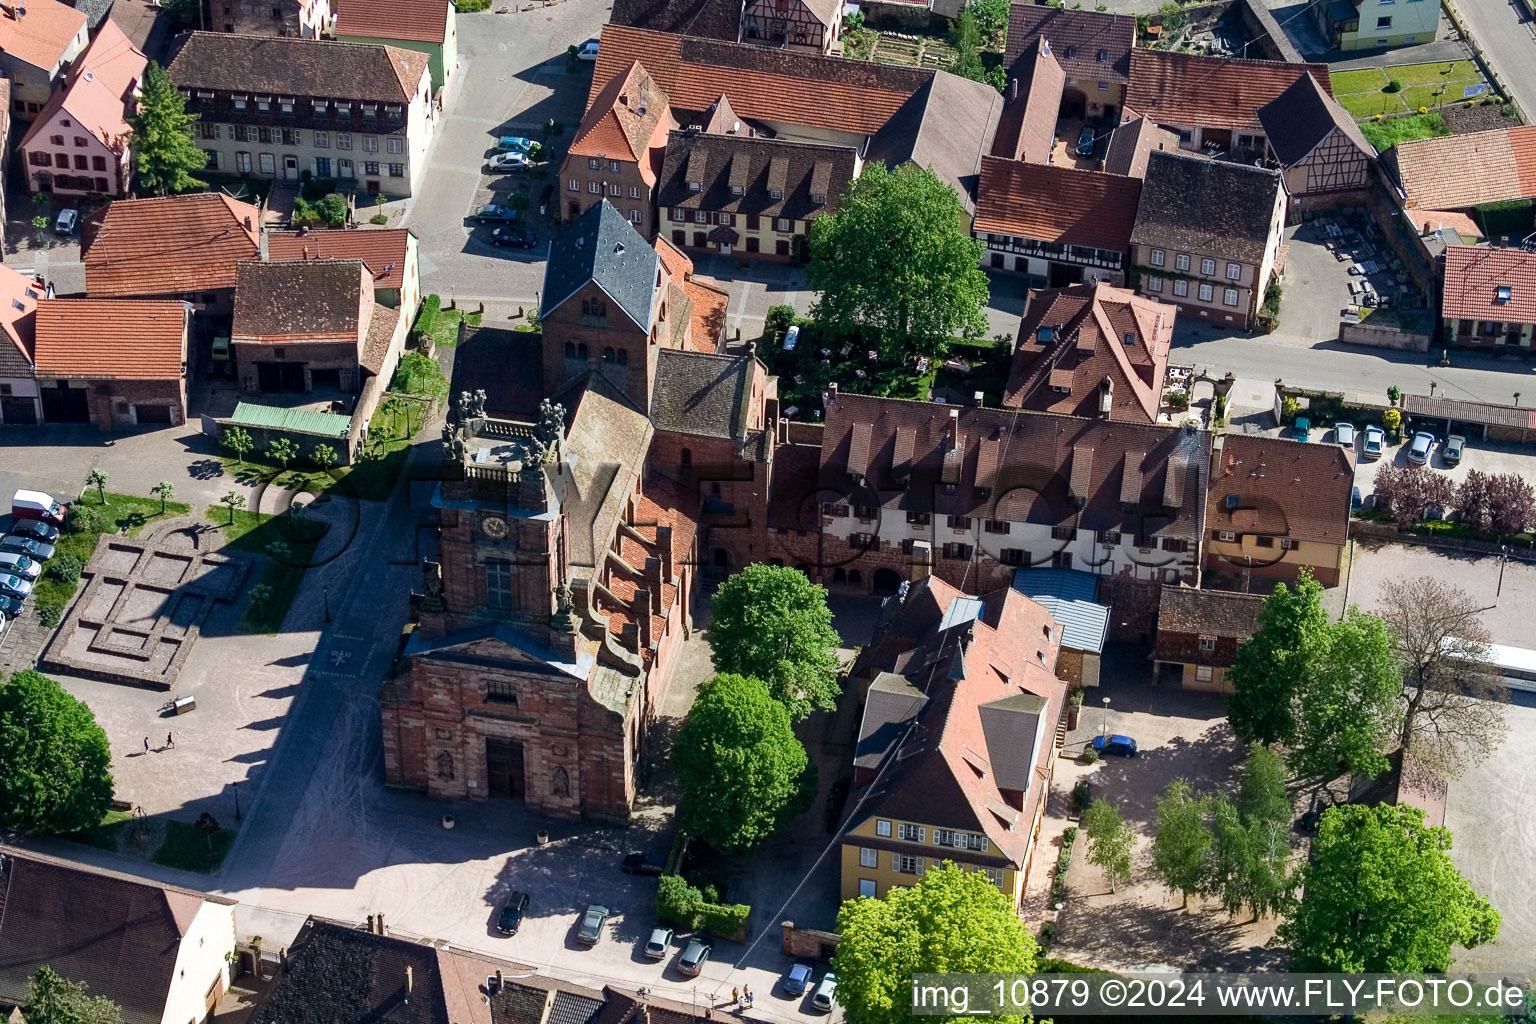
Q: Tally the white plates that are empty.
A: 0